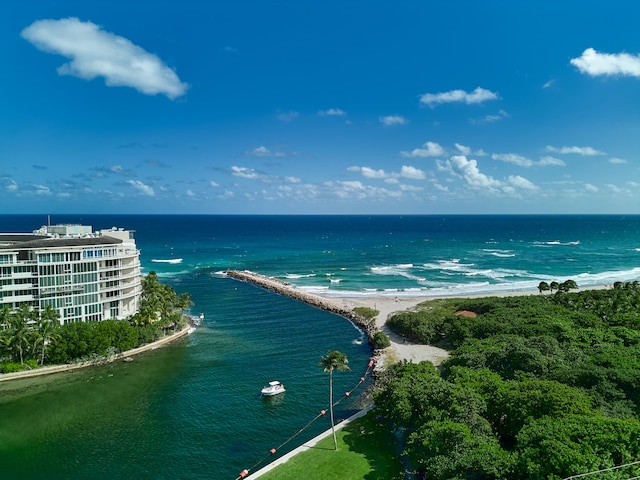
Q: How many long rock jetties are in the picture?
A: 1